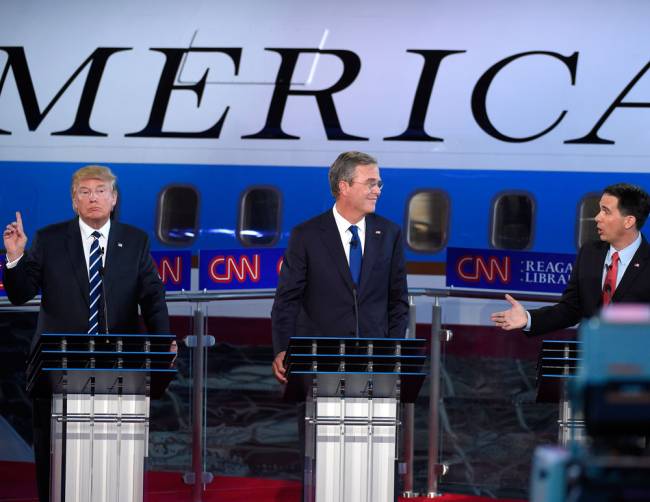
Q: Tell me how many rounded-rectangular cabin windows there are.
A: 5